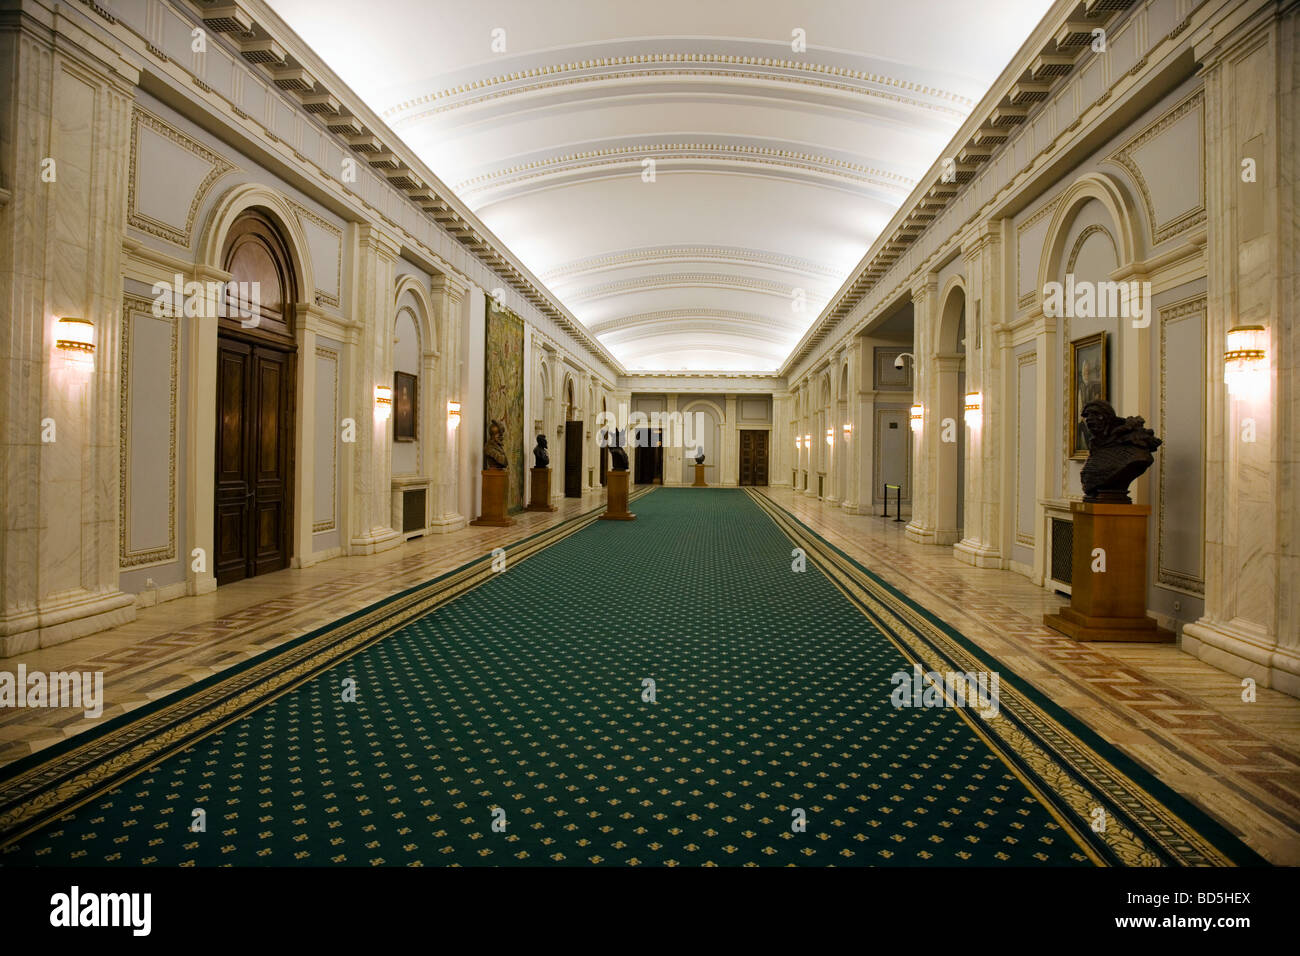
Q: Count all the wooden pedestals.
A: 5